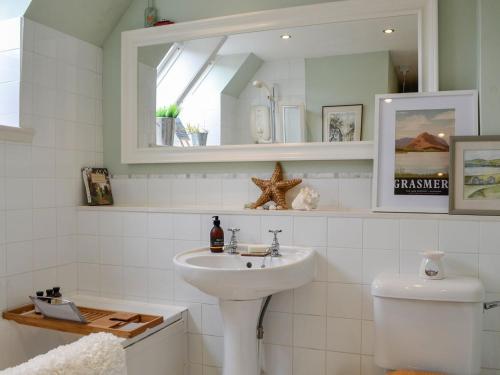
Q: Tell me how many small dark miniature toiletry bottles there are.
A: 3